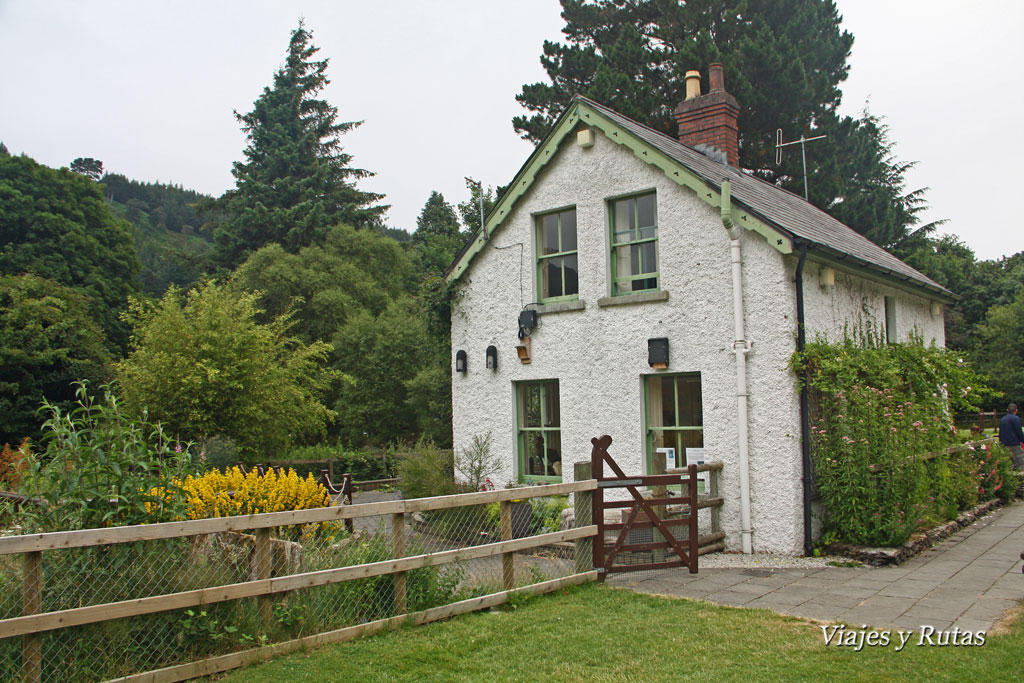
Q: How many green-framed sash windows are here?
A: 4